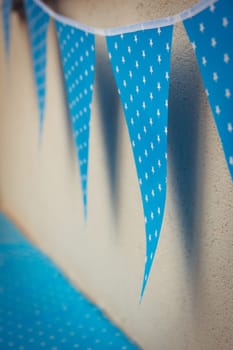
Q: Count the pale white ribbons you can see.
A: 1